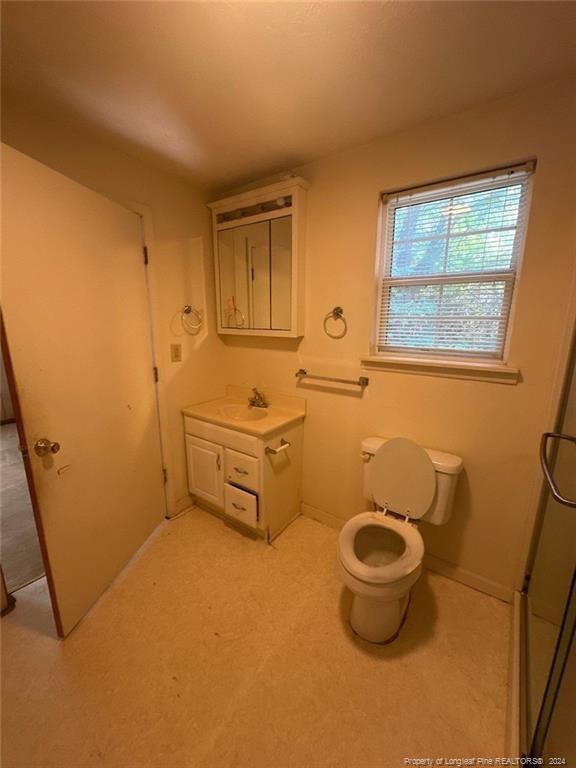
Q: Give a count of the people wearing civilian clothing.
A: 0